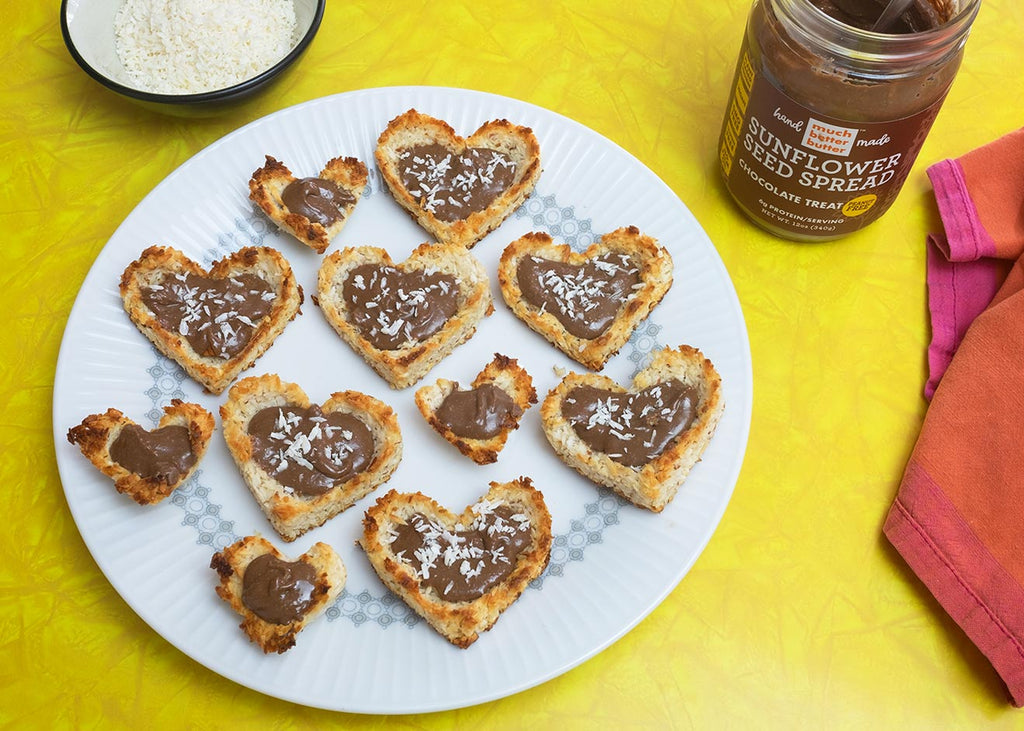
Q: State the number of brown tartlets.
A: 11